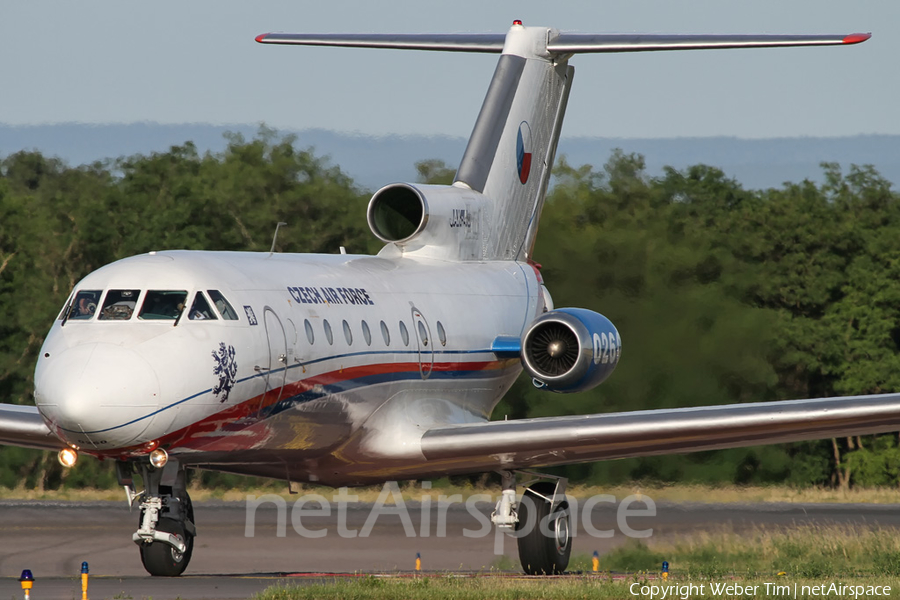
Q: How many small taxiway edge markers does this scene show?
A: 5